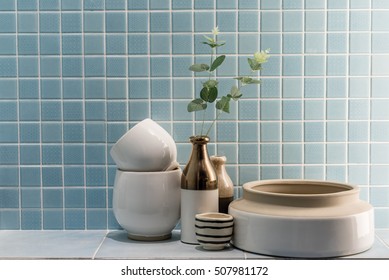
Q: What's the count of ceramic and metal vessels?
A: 6